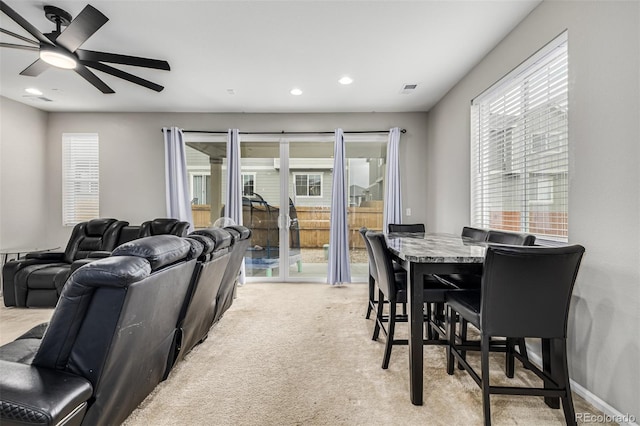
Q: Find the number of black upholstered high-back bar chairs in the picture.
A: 6